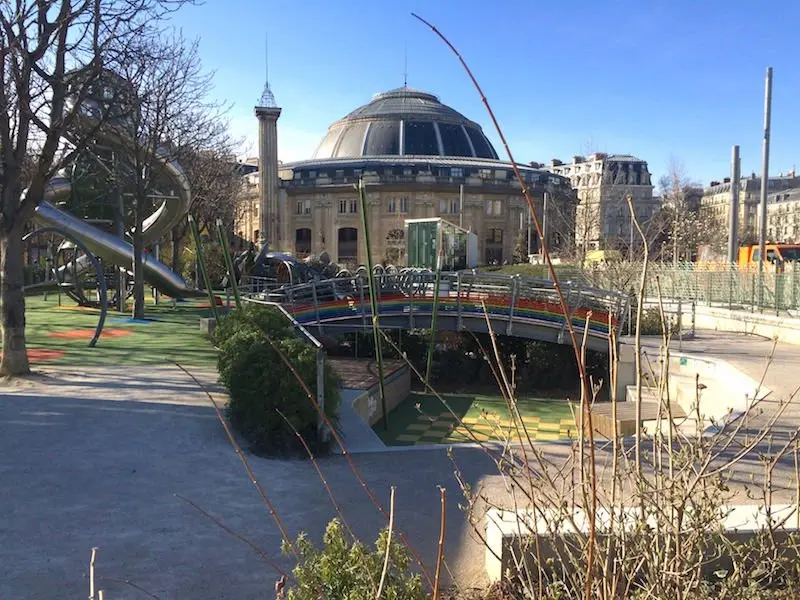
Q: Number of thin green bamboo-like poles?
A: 4